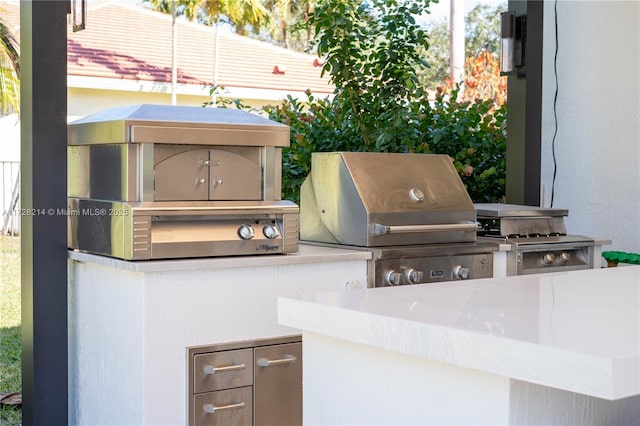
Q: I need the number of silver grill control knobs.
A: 7